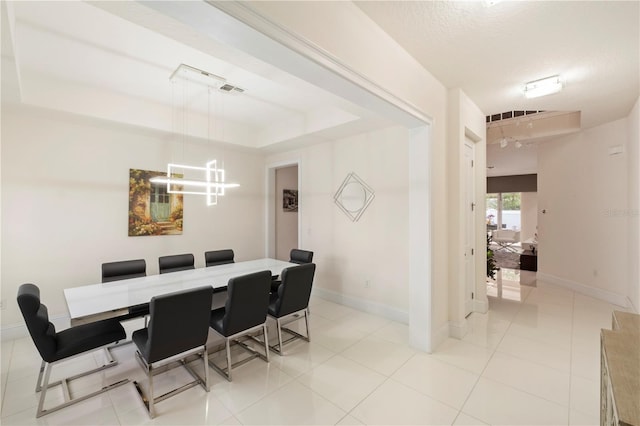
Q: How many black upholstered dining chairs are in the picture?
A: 8